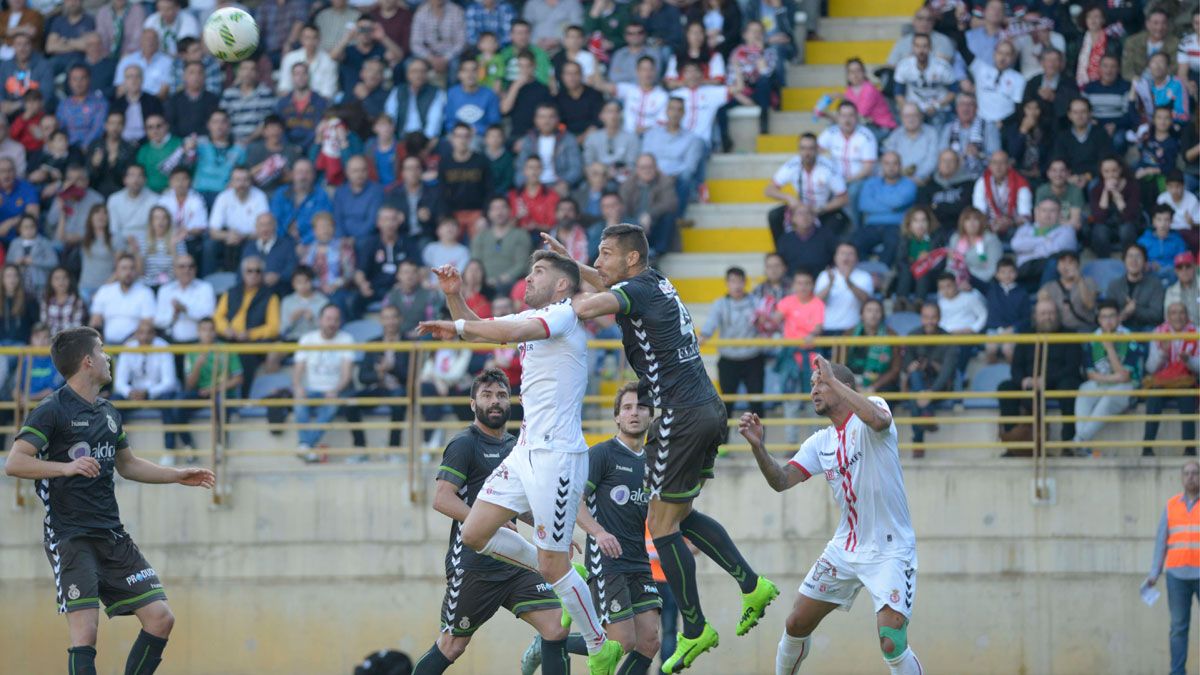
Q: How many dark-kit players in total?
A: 4